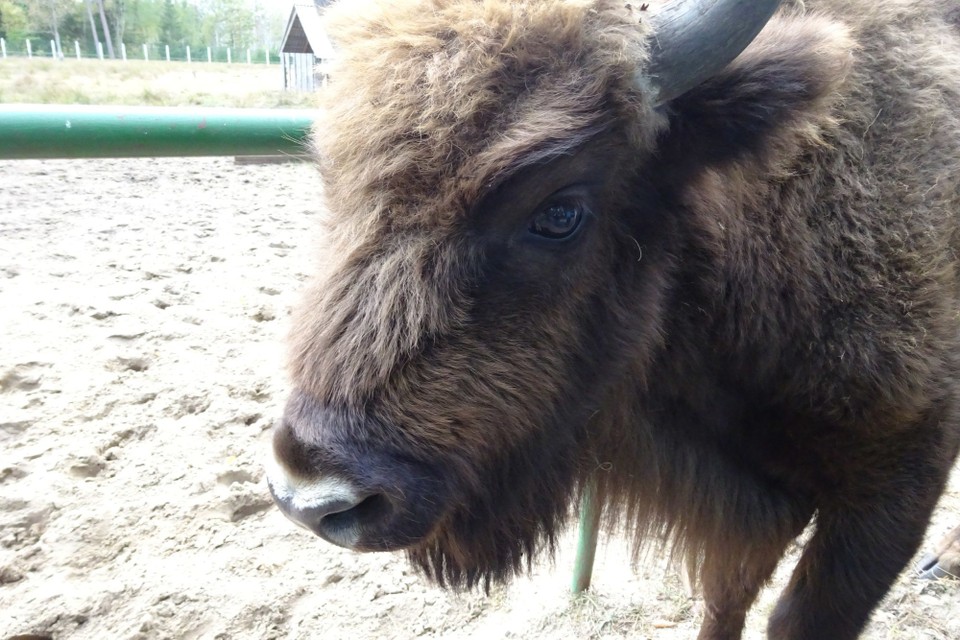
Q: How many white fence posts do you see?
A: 13